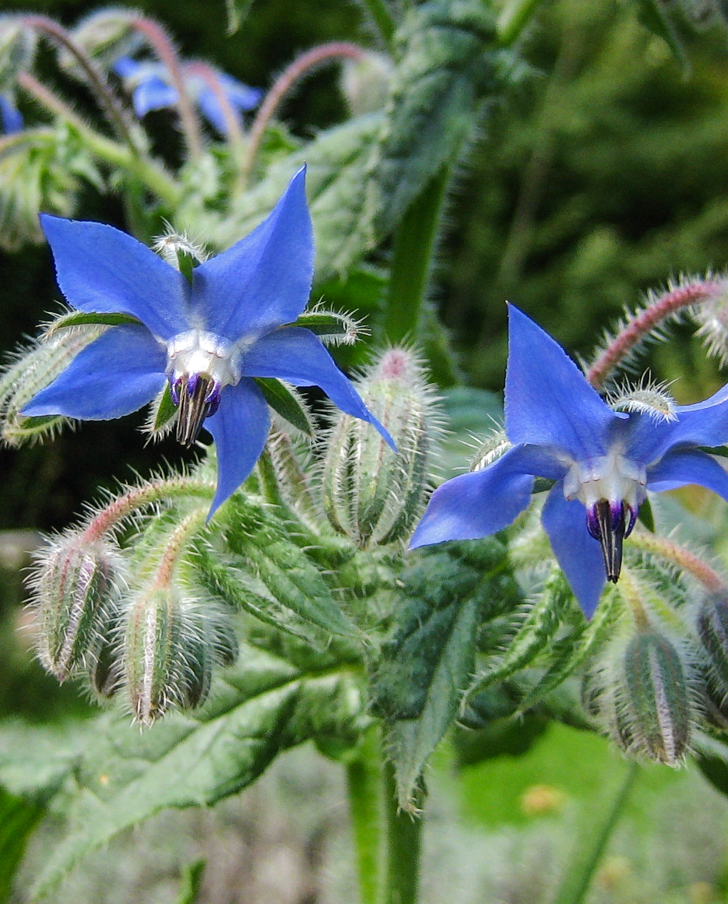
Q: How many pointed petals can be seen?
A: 10